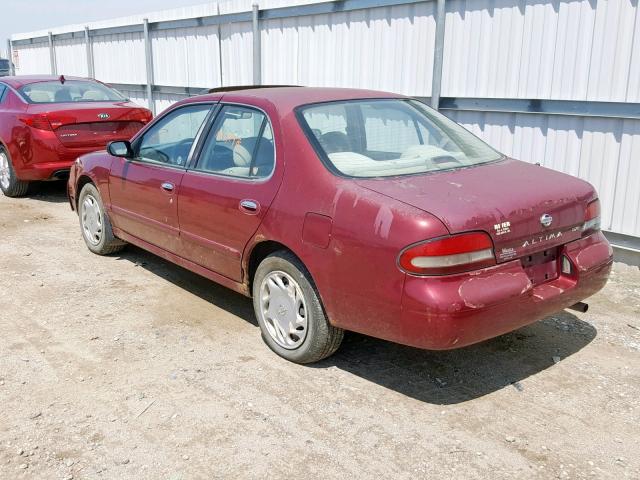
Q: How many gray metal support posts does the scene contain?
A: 6